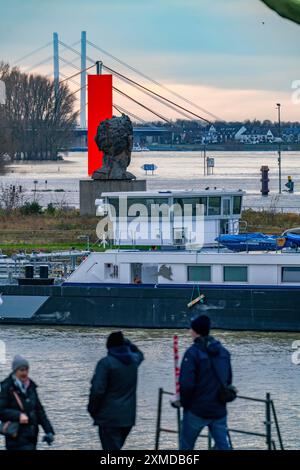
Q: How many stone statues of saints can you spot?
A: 0